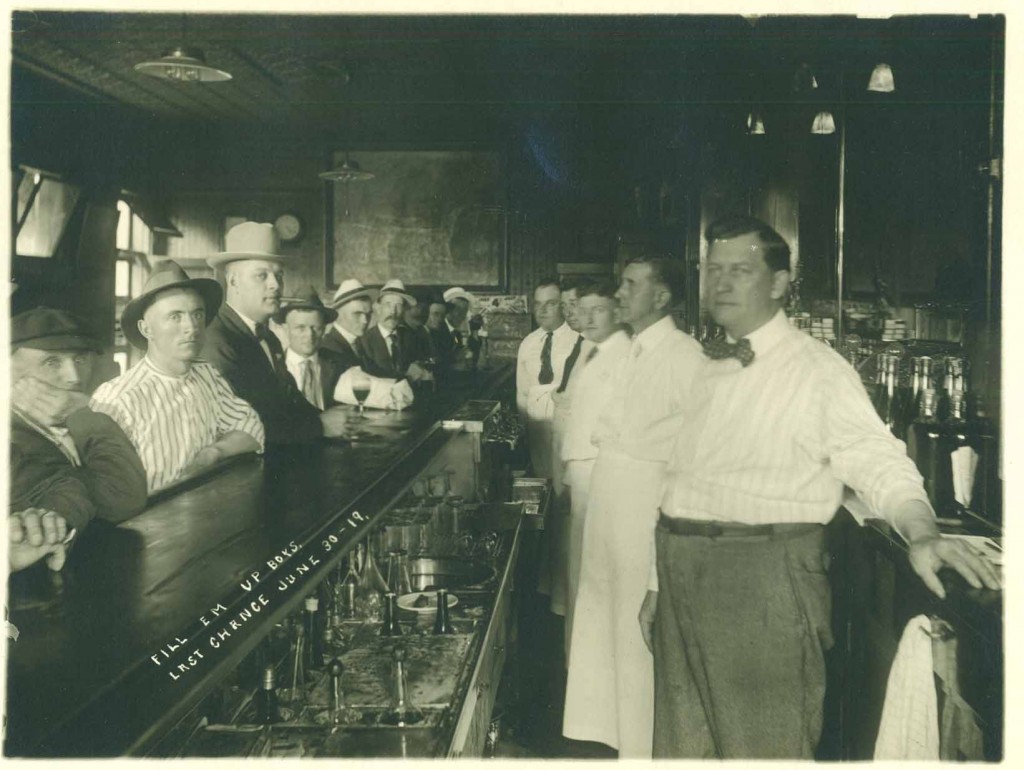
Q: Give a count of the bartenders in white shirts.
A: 5